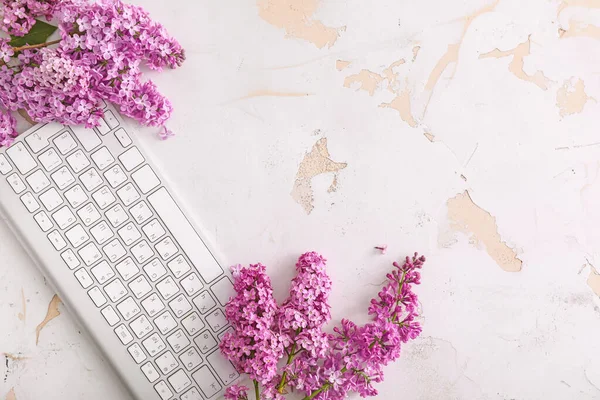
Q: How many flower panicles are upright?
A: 3